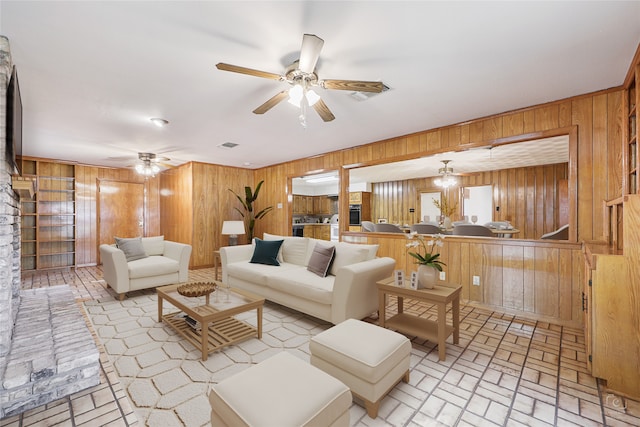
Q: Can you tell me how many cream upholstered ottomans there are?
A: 2